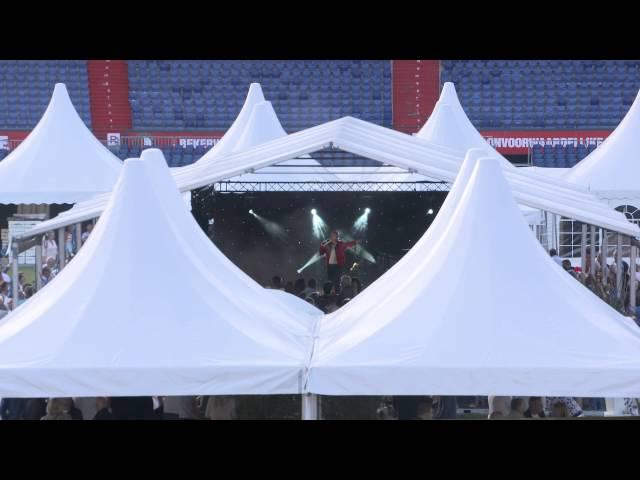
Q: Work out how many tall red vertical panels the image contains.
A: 2